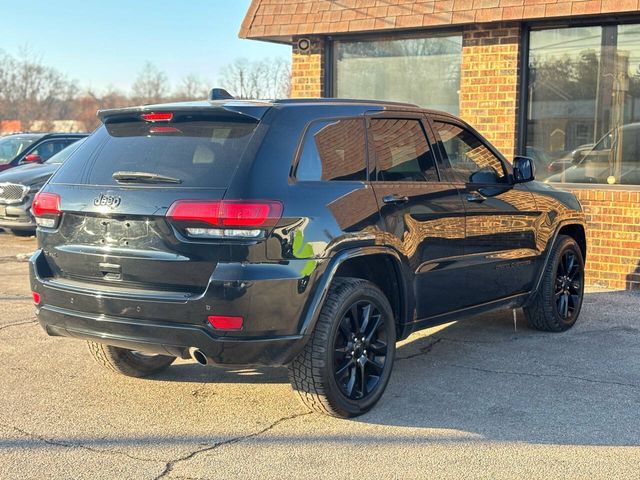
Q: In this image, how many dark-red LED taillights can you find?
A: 2